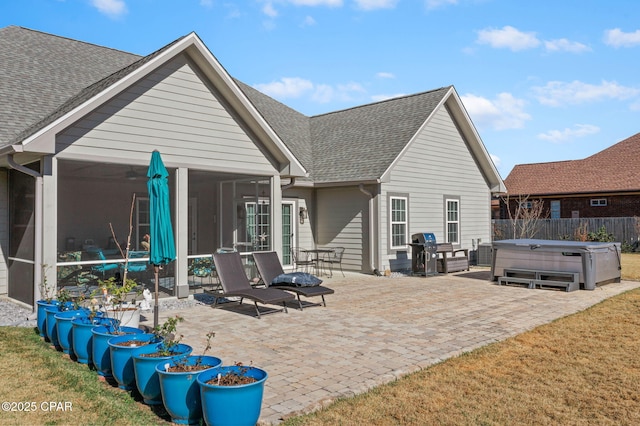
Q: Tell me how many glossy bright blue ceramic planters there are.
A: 9